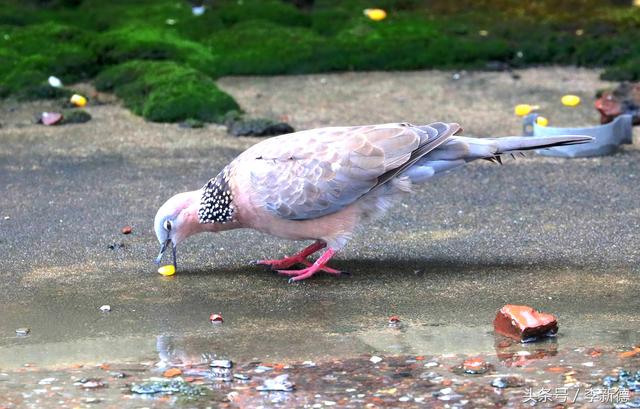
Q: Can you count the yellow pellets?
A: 6